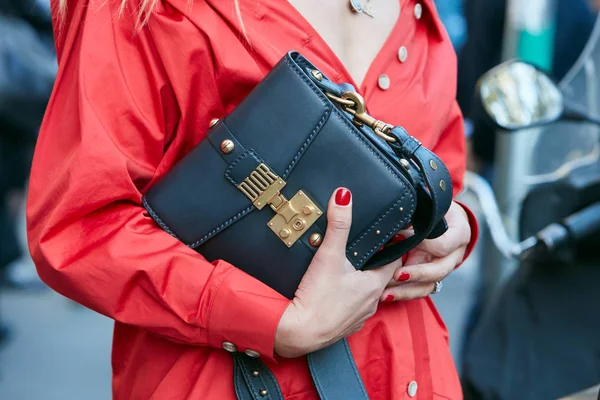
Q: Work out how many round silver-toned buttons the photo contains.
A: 6